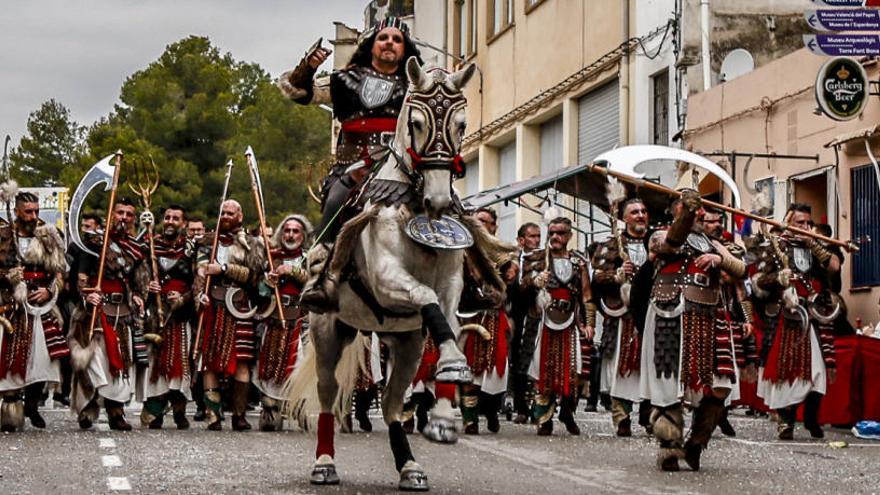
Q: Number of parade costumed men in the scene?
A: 12